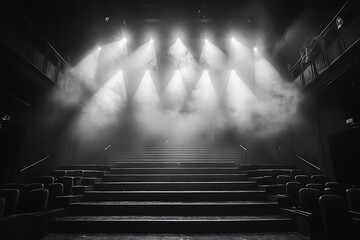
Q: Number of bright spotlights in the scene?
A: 12